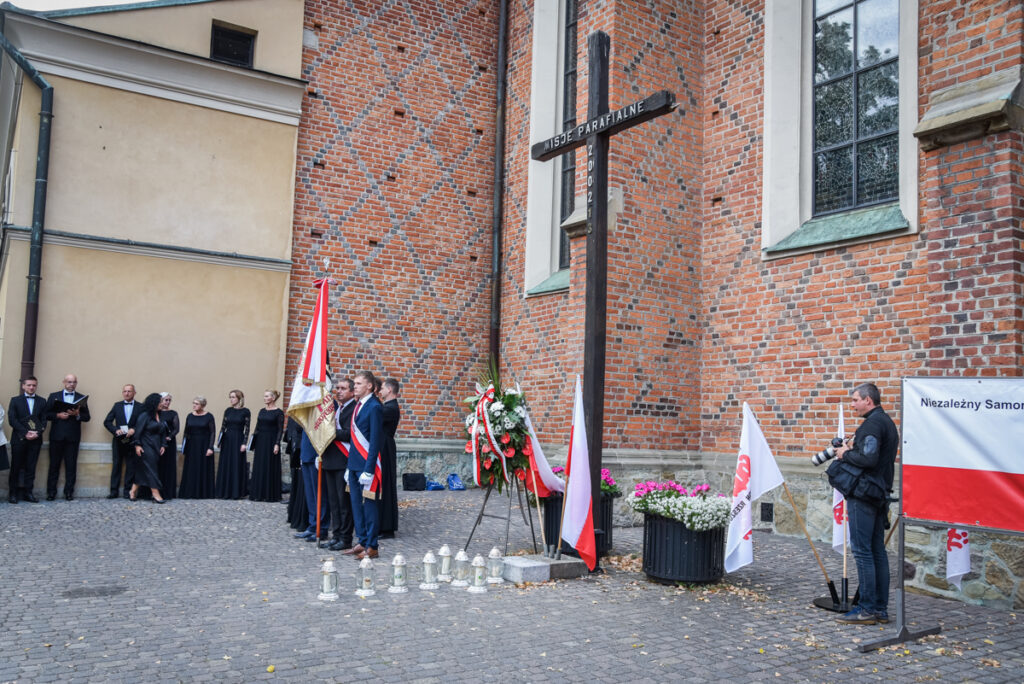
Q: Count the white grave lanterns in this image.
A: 8